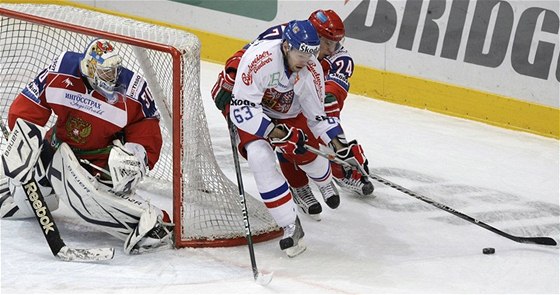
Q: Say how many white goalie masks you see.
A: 1